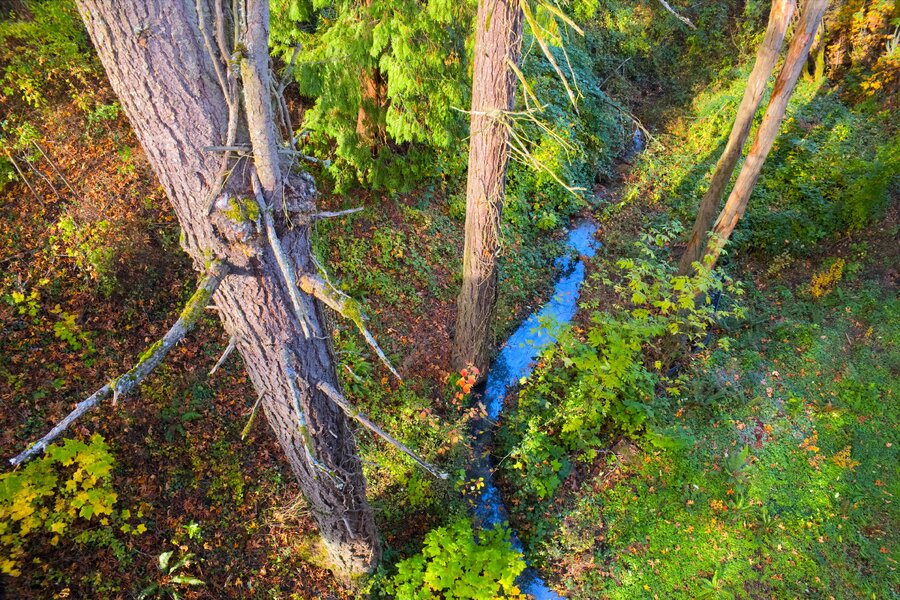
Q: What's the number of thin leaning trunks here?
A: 2